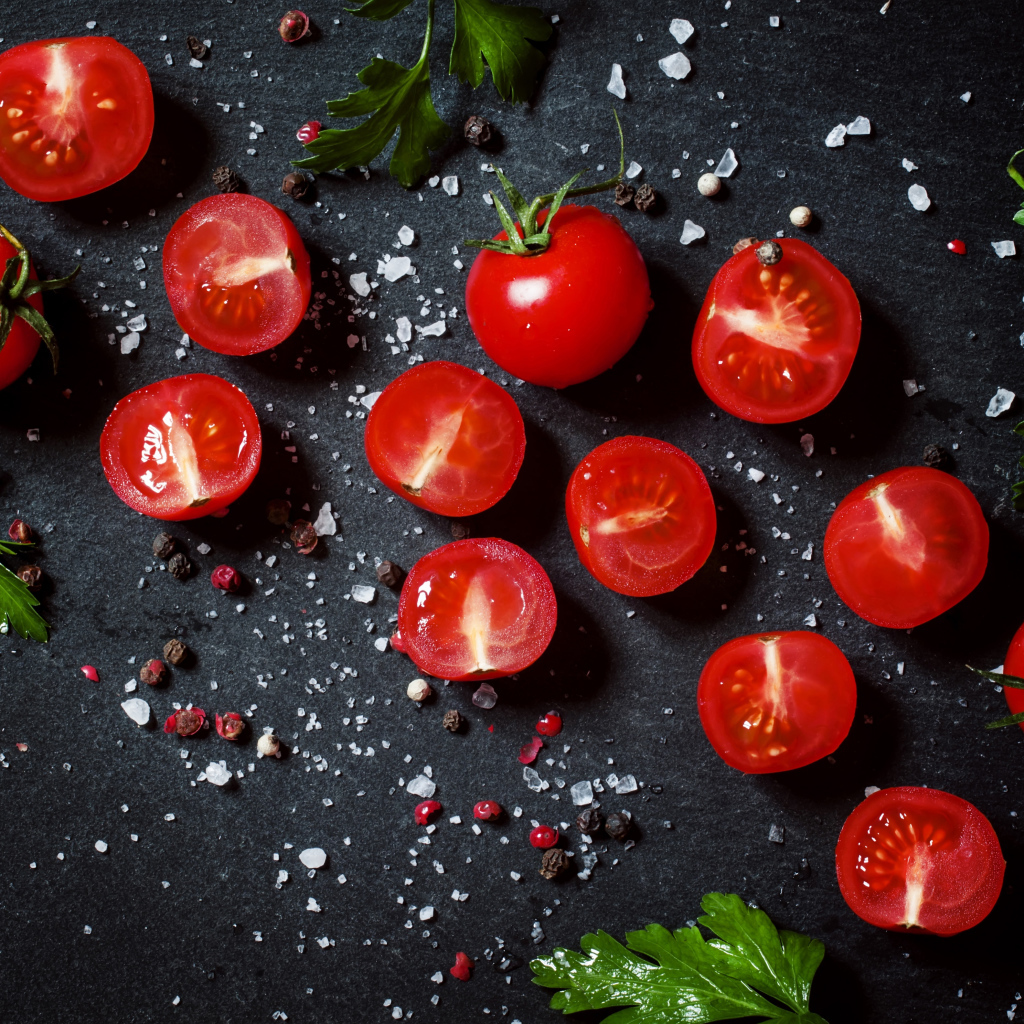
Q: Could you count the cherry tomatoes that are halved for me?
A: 10